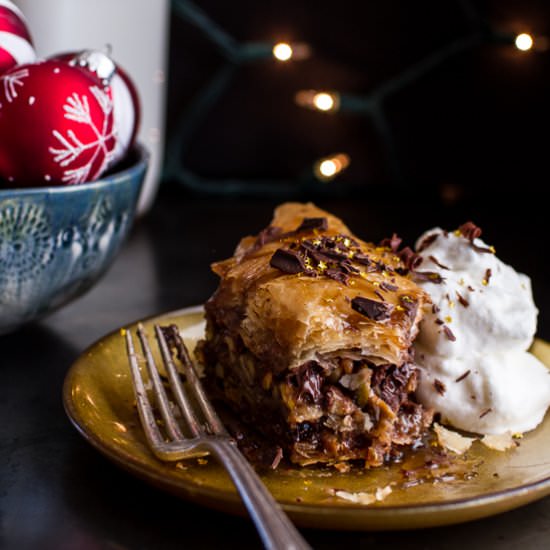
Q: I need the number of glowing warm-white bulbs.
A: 4